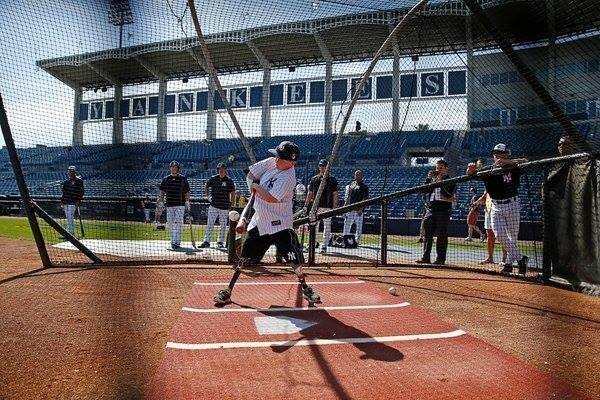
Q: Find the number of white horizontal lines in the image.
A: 3